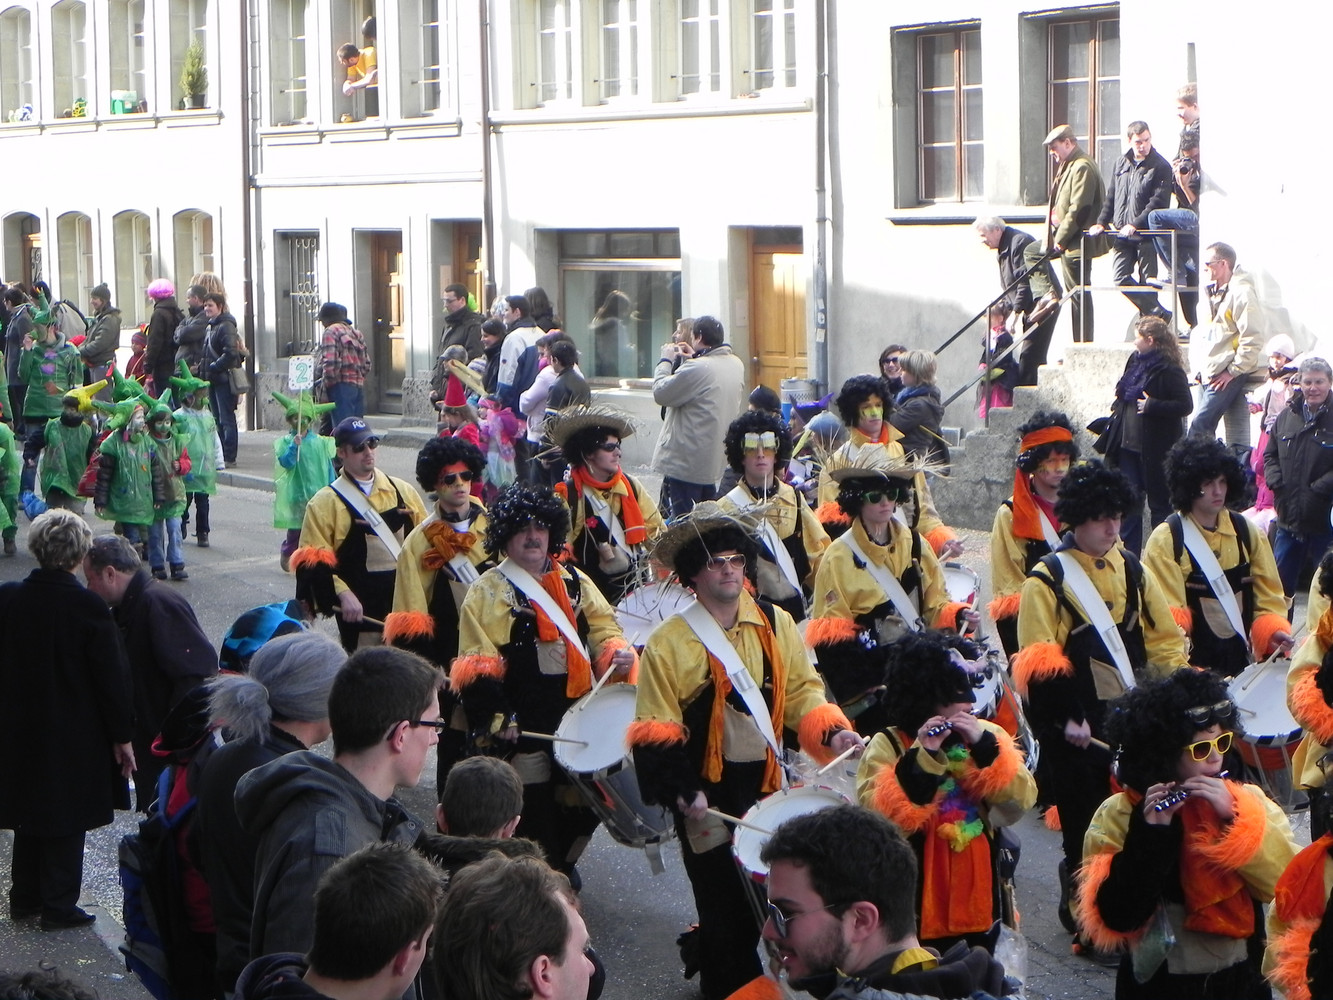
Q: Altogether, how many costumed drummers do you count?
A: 11